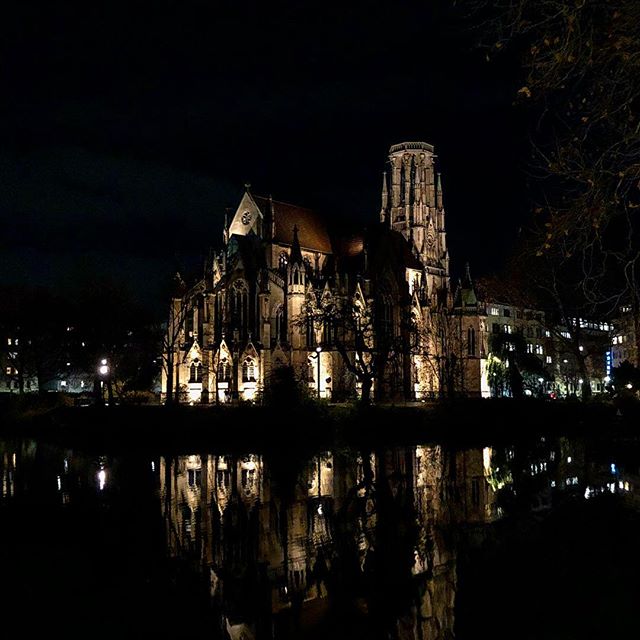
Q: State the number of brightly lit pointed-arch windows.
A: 3